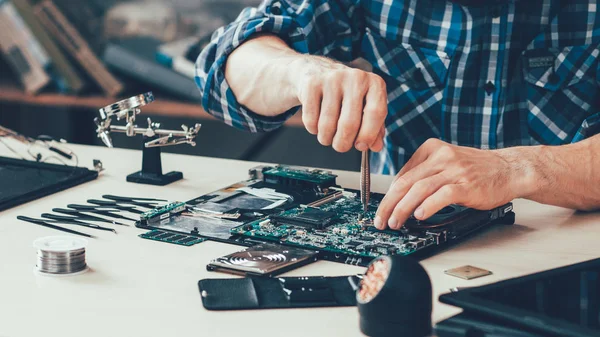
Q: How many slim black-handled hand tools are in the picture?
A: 6